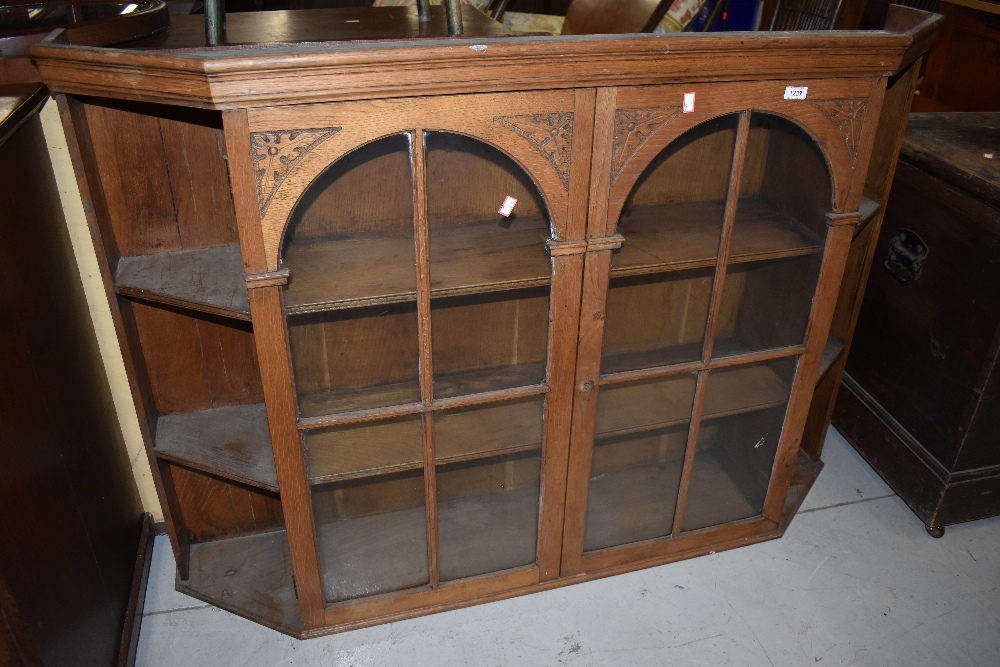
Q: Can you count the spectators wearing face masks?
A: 0